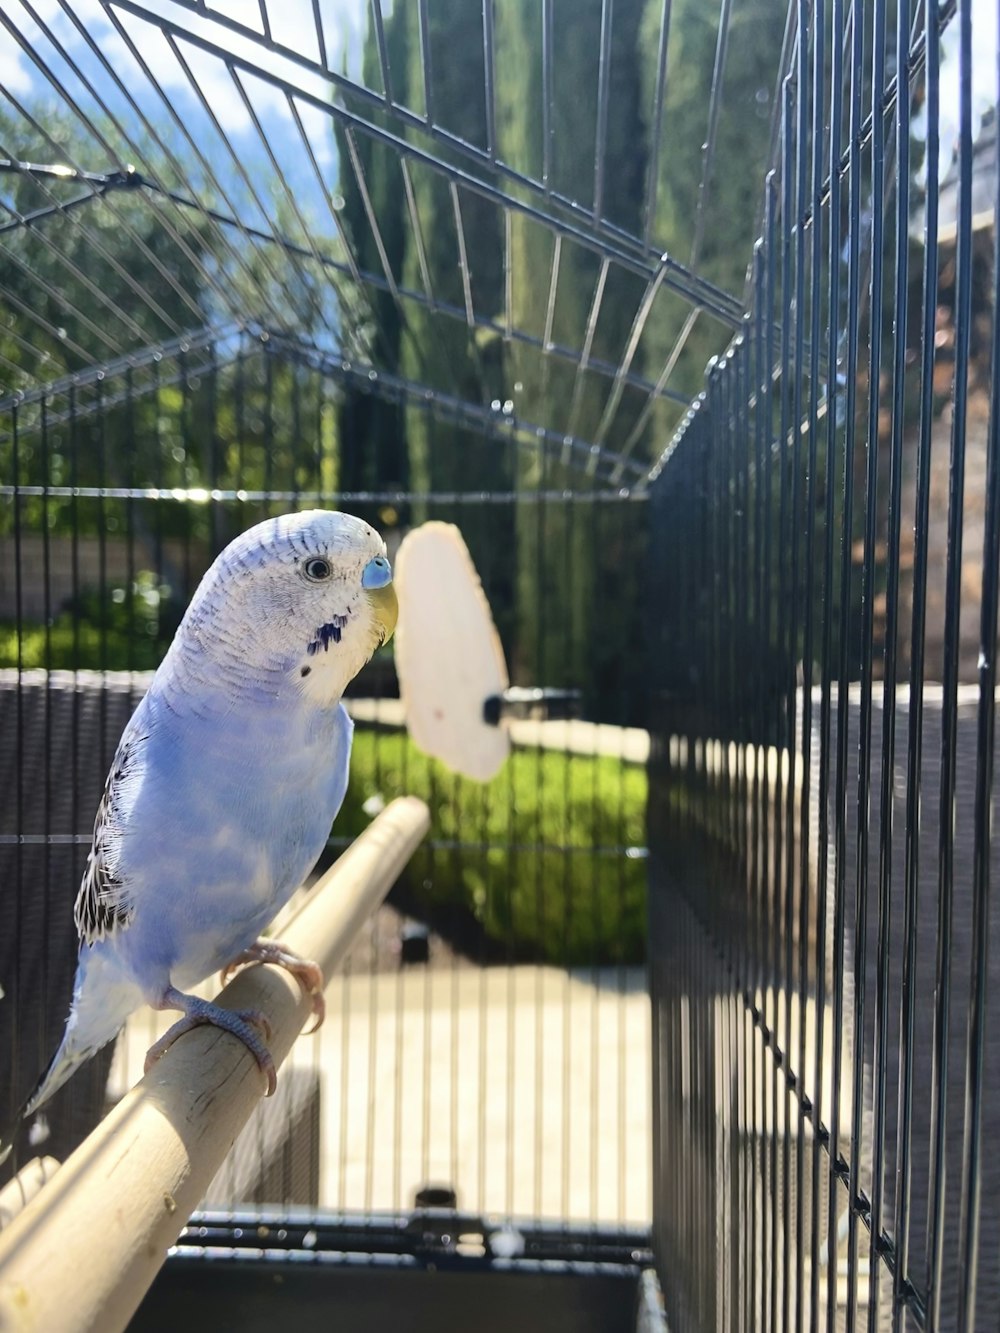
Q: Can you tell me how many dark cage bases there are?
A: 1